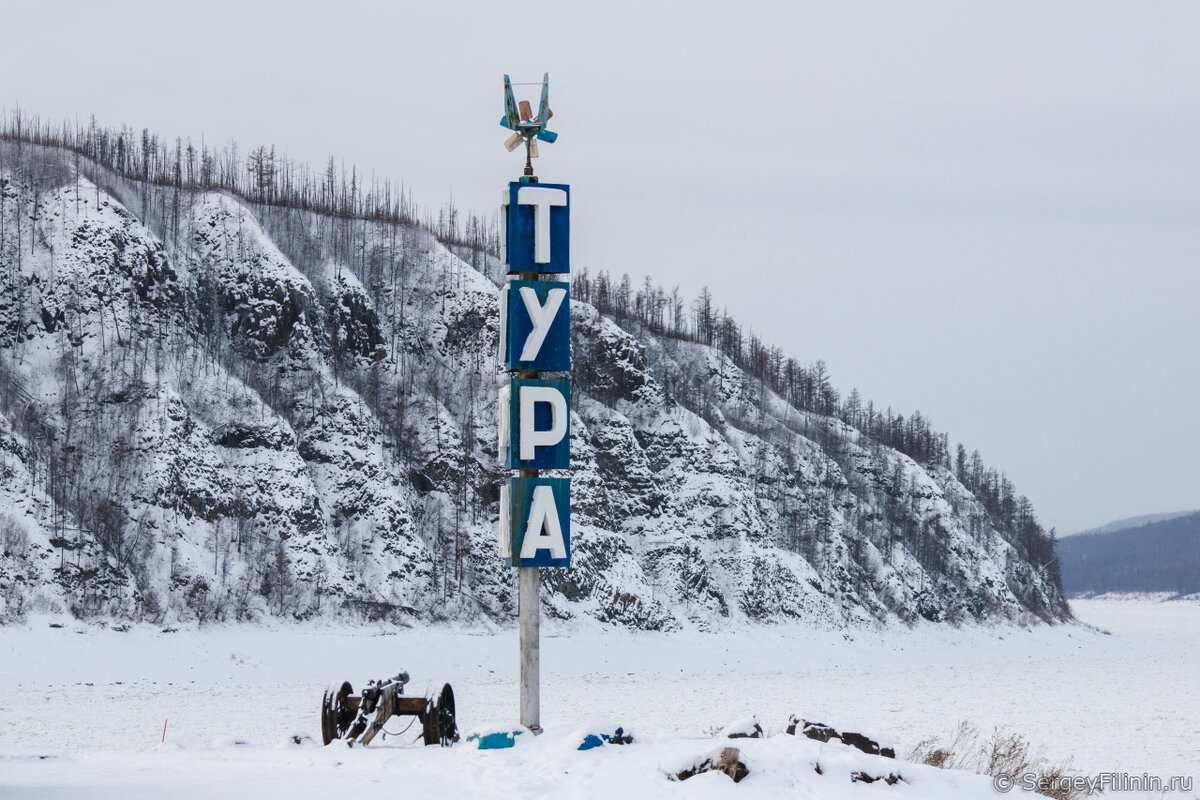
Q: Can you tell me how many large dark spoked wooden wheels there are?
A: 2